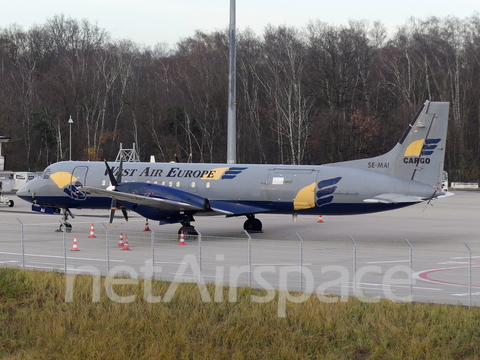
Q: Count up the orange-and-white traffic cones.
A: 7